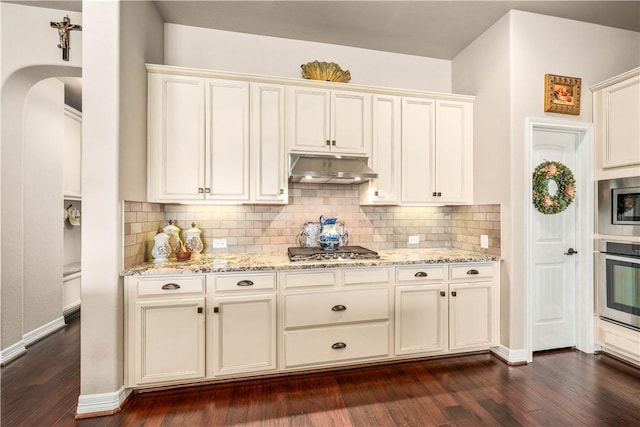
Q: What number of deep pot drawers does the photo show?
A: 2